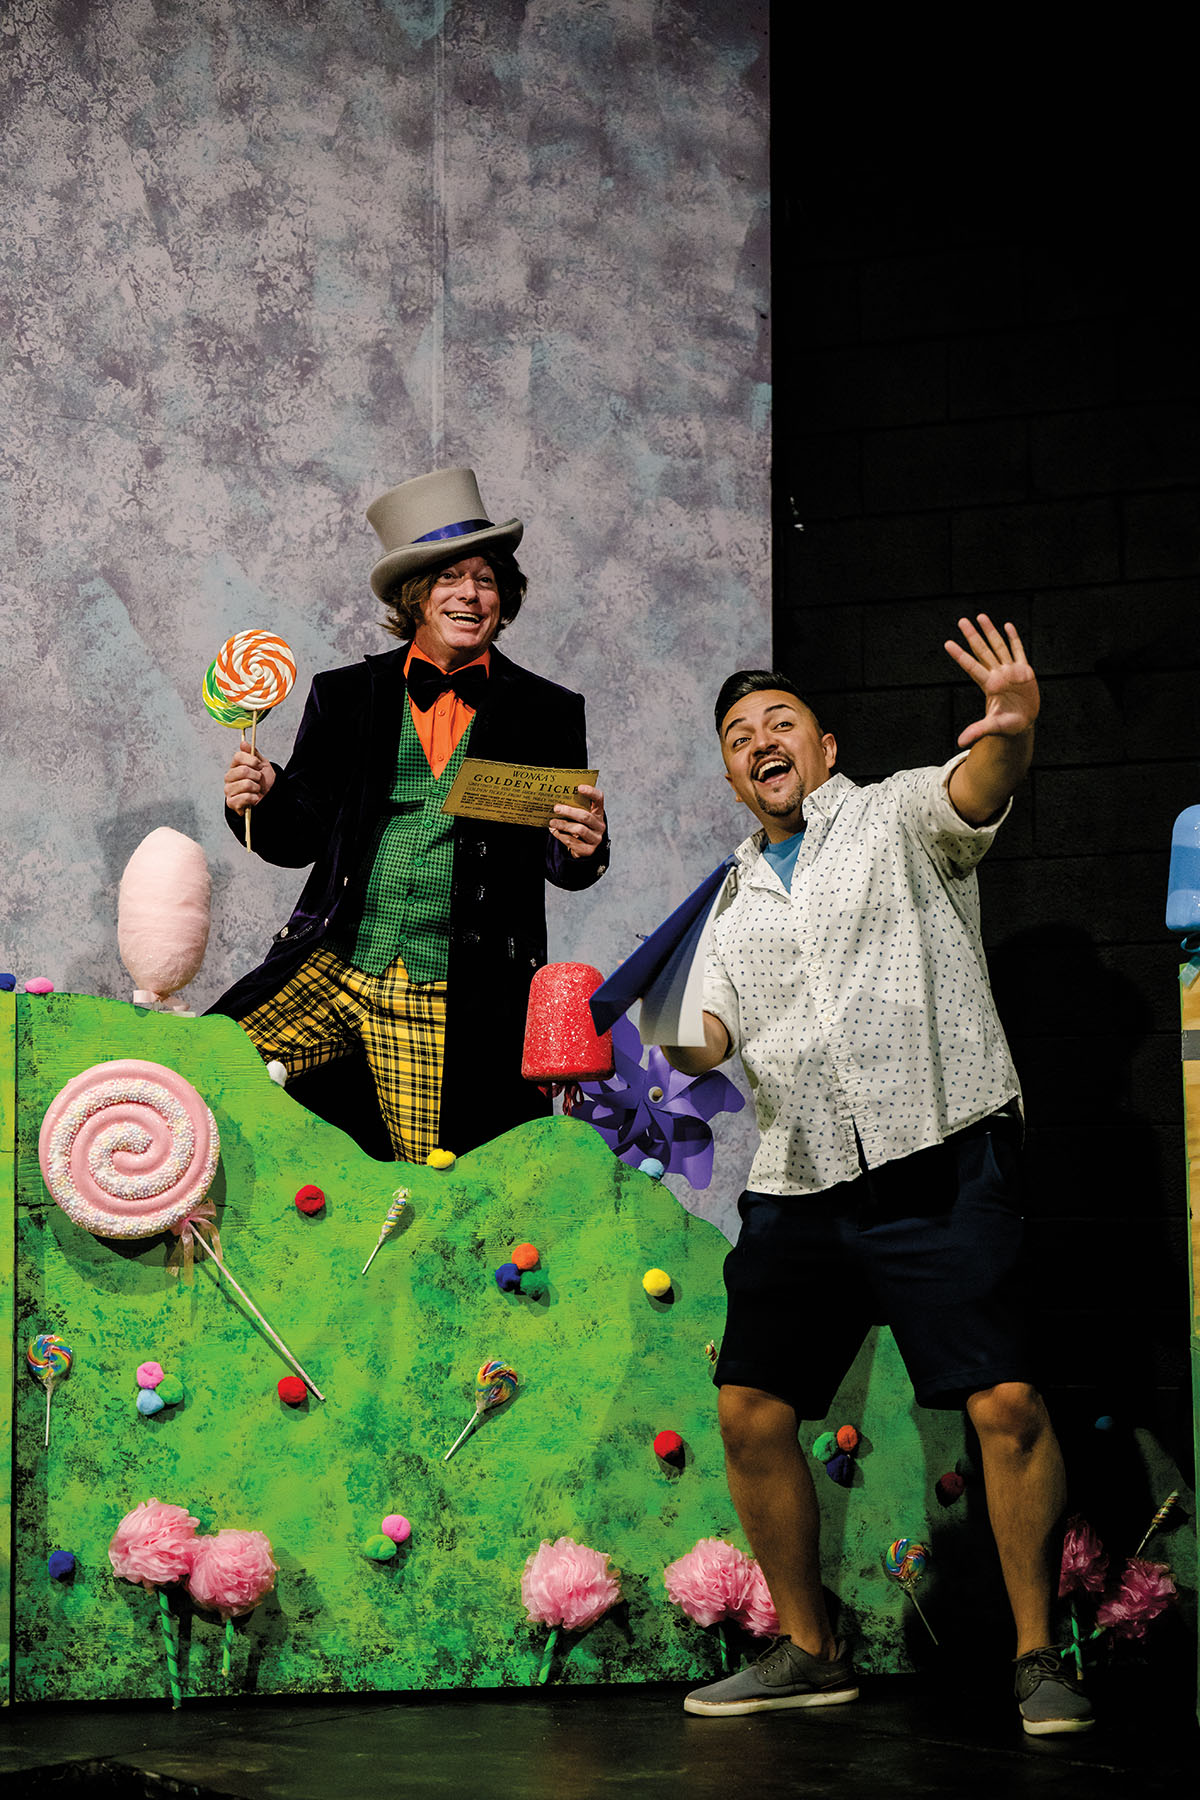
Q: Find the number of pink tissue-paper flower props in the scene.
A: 7